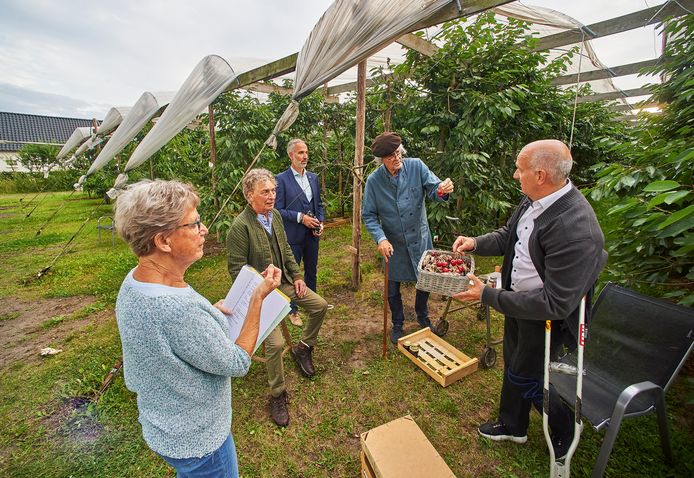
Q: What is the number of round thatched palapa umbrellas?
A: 0